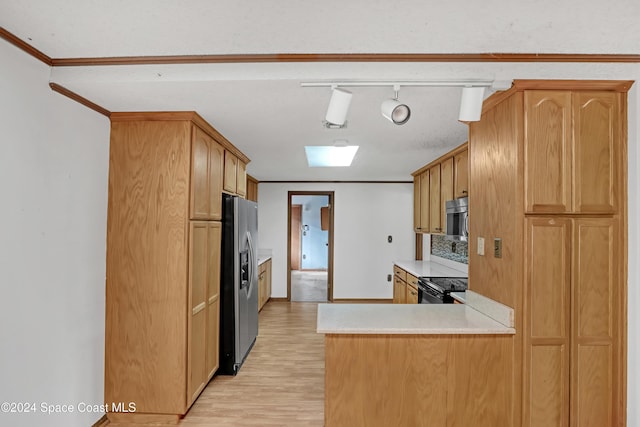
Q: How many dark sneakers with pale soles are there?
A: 0